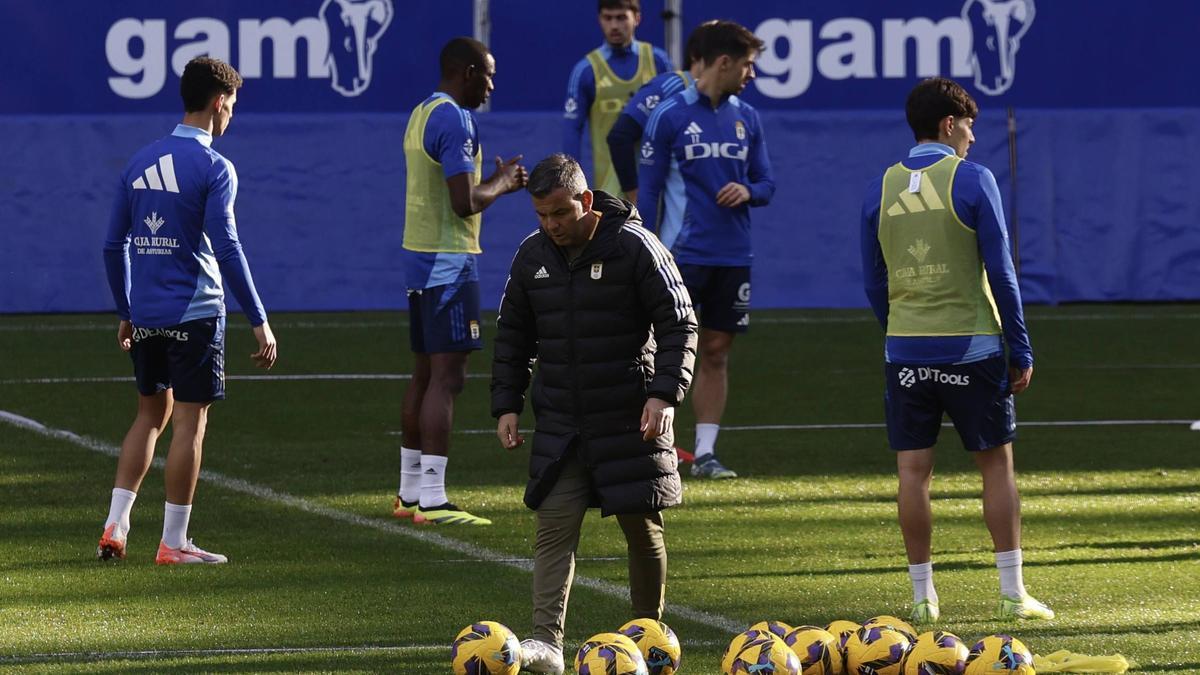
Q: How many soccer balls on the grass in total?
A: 11